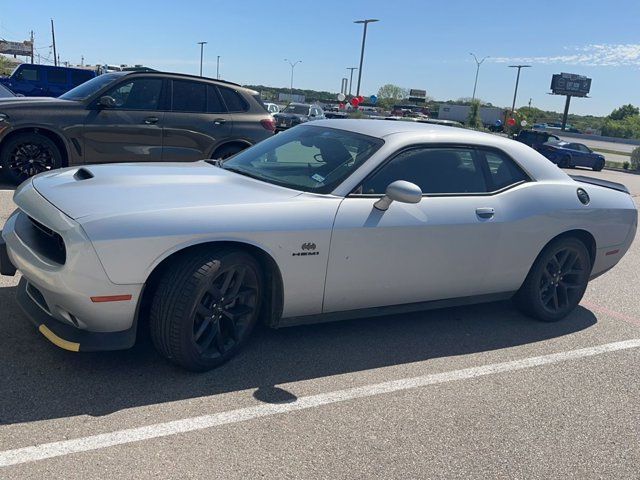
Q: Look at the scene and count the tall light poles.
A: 7